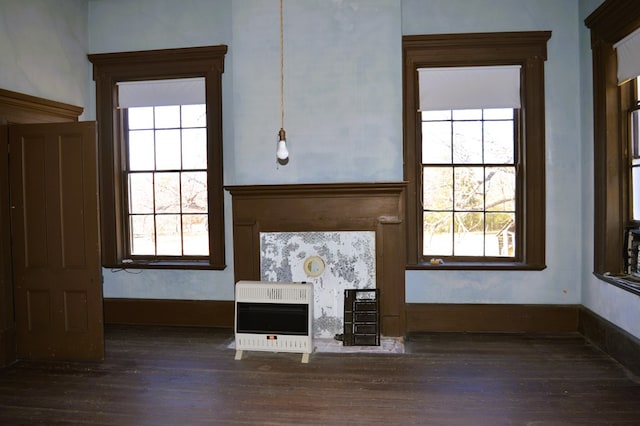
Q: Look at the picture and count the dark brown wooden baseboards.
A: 3